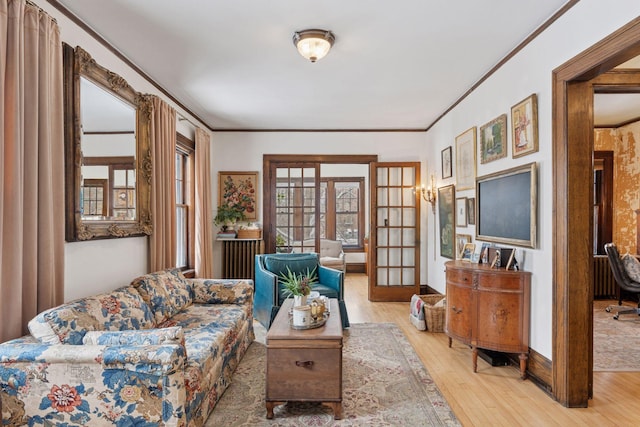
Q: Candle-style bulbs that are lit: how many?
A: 2